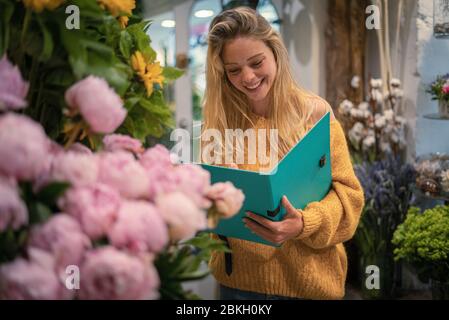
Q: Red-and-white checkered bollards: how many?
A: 0